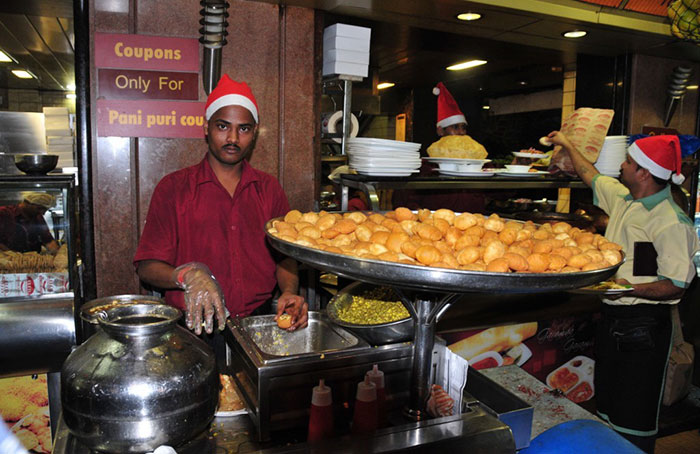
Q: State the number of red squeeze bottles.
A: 3